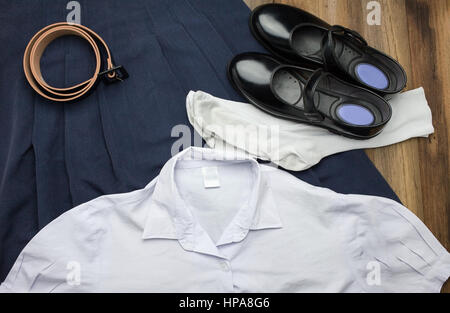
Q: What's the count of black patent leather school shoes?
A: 2